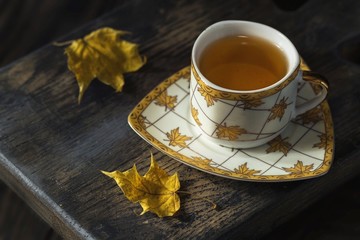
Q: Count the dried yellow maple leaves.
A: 2